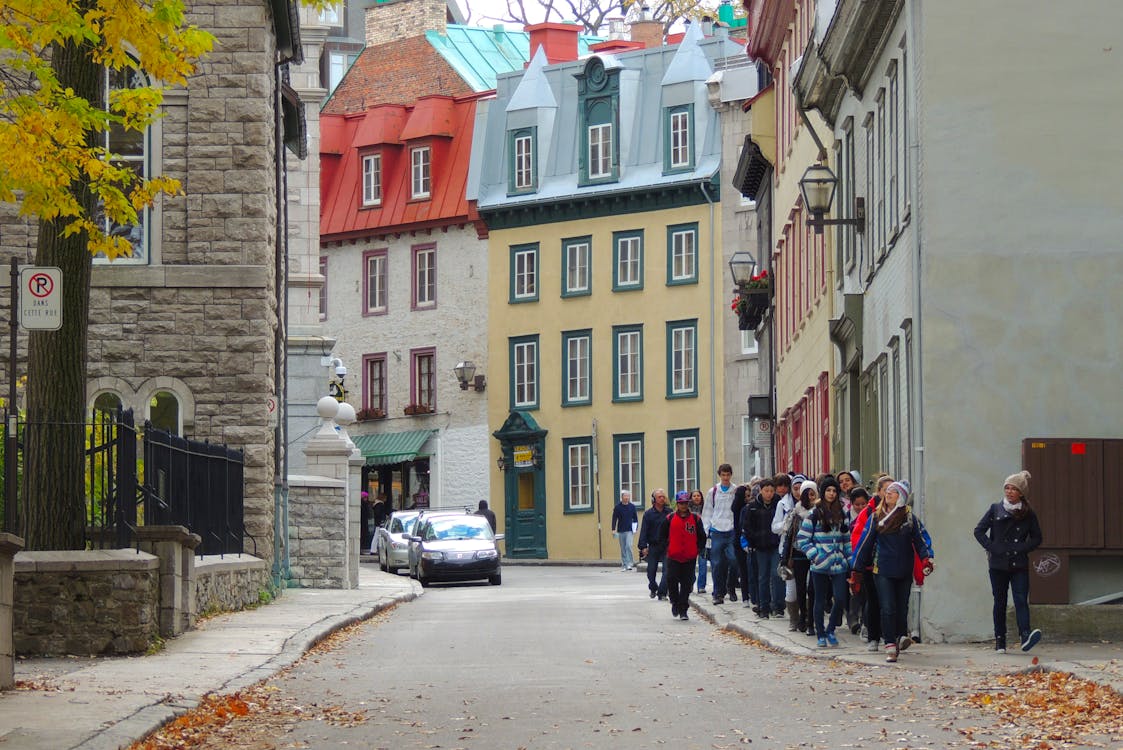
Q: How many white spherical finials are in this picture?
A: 2